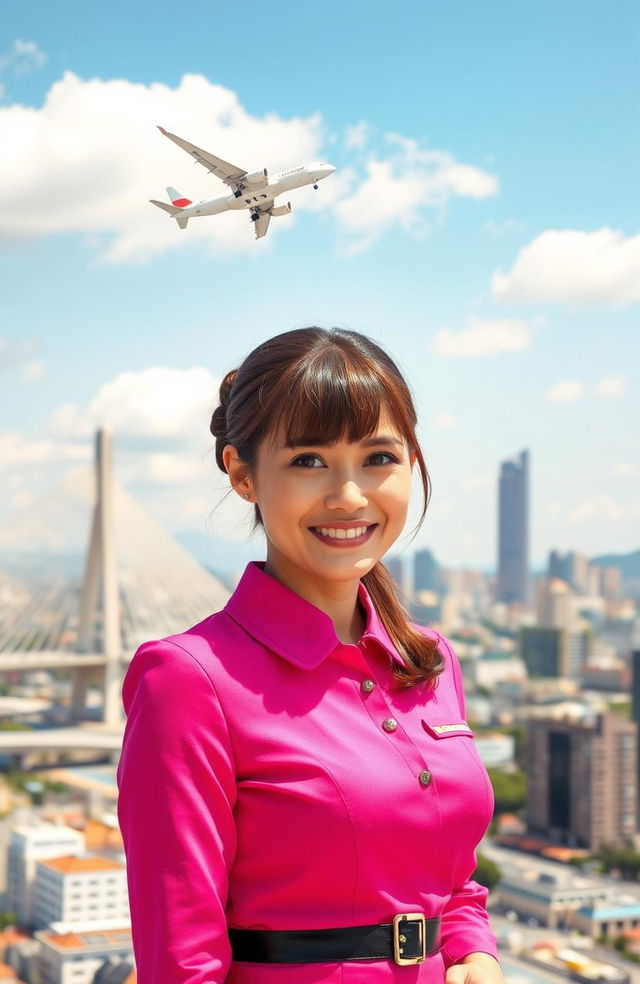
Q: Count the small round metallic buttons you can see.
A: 3